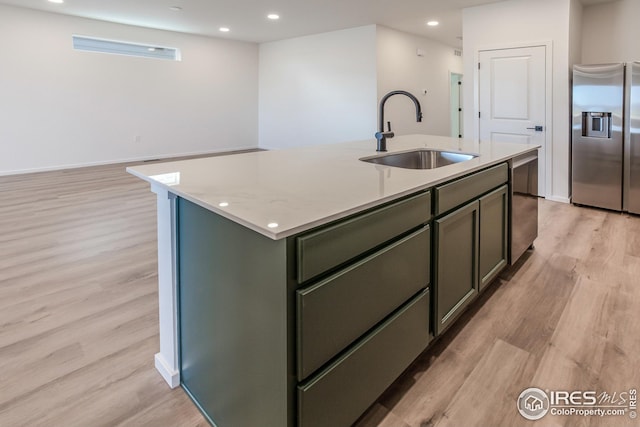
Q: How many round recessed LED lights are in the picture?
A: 4